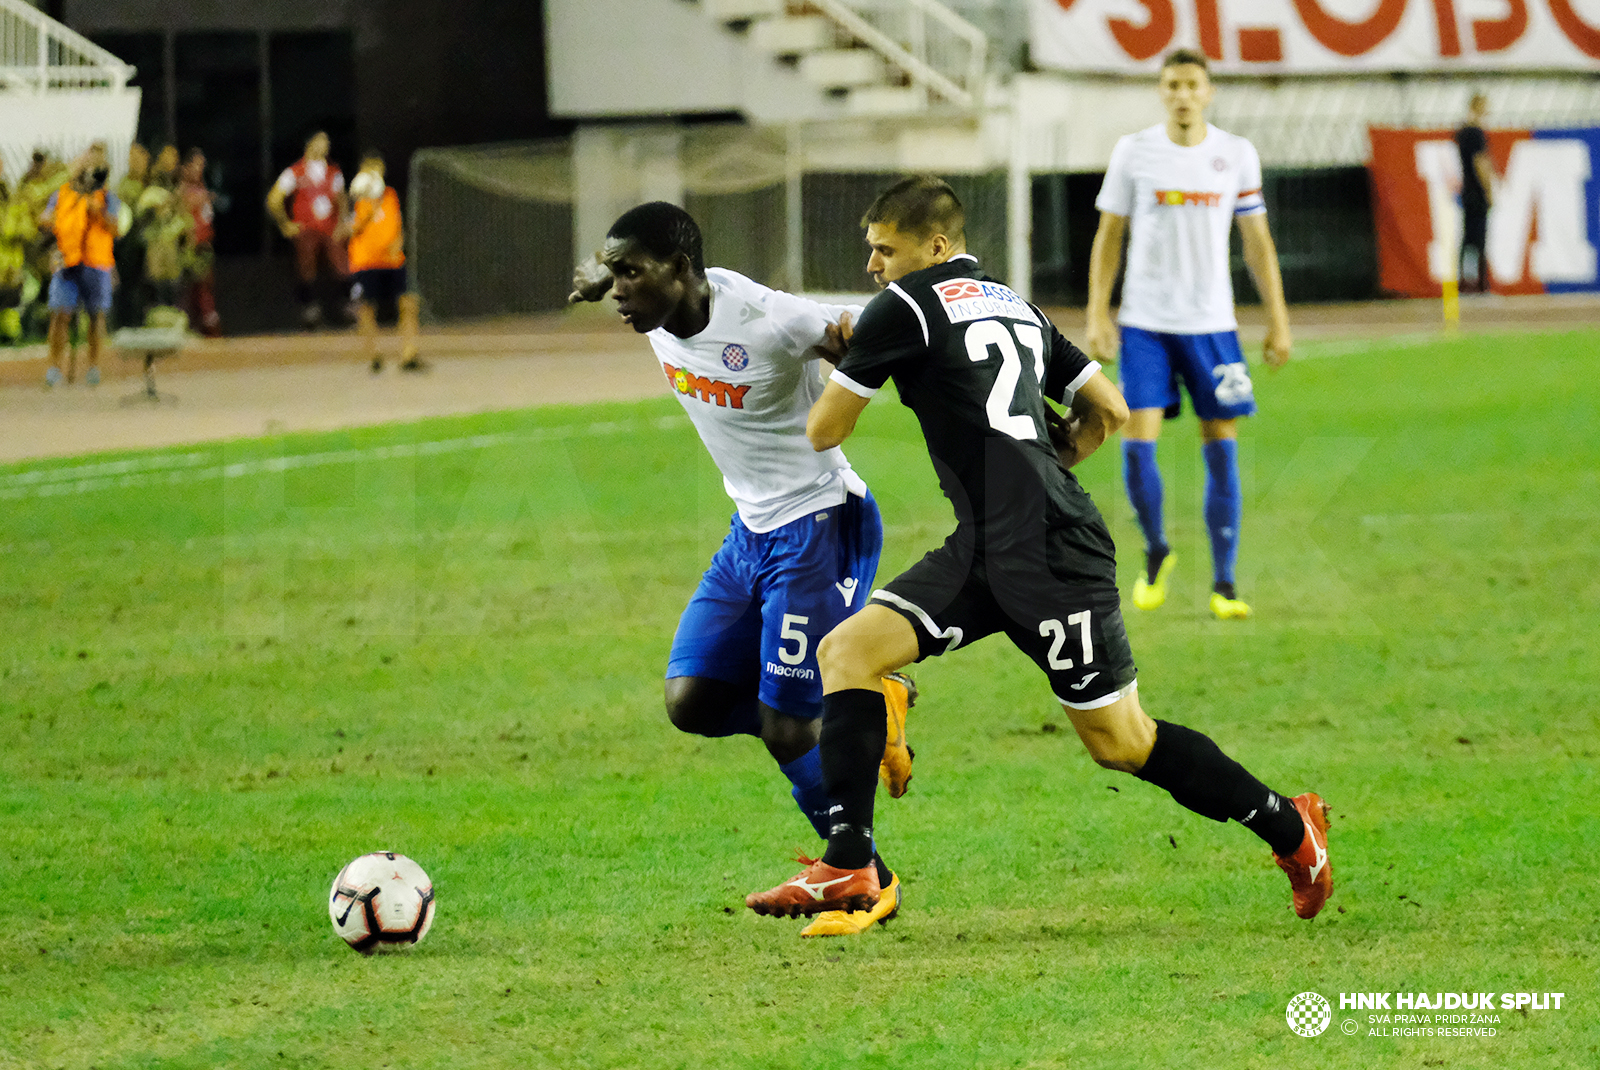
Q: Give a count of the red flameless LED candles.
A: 0